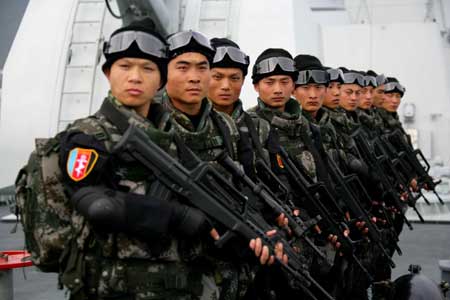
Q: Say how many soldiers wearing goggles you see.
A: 10